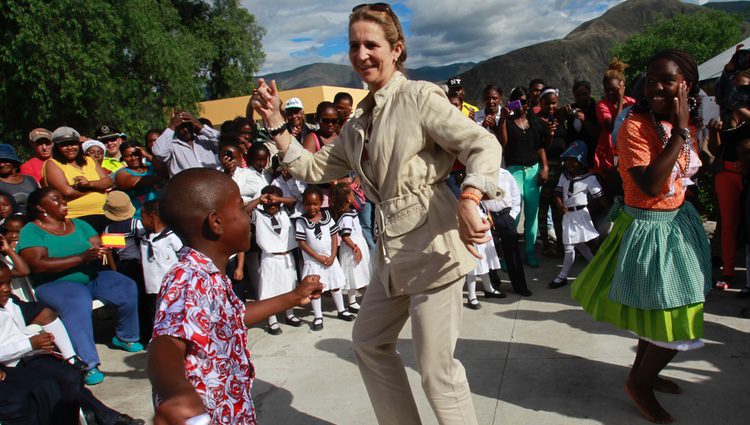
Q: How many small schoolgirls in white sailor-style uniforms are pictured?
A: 5